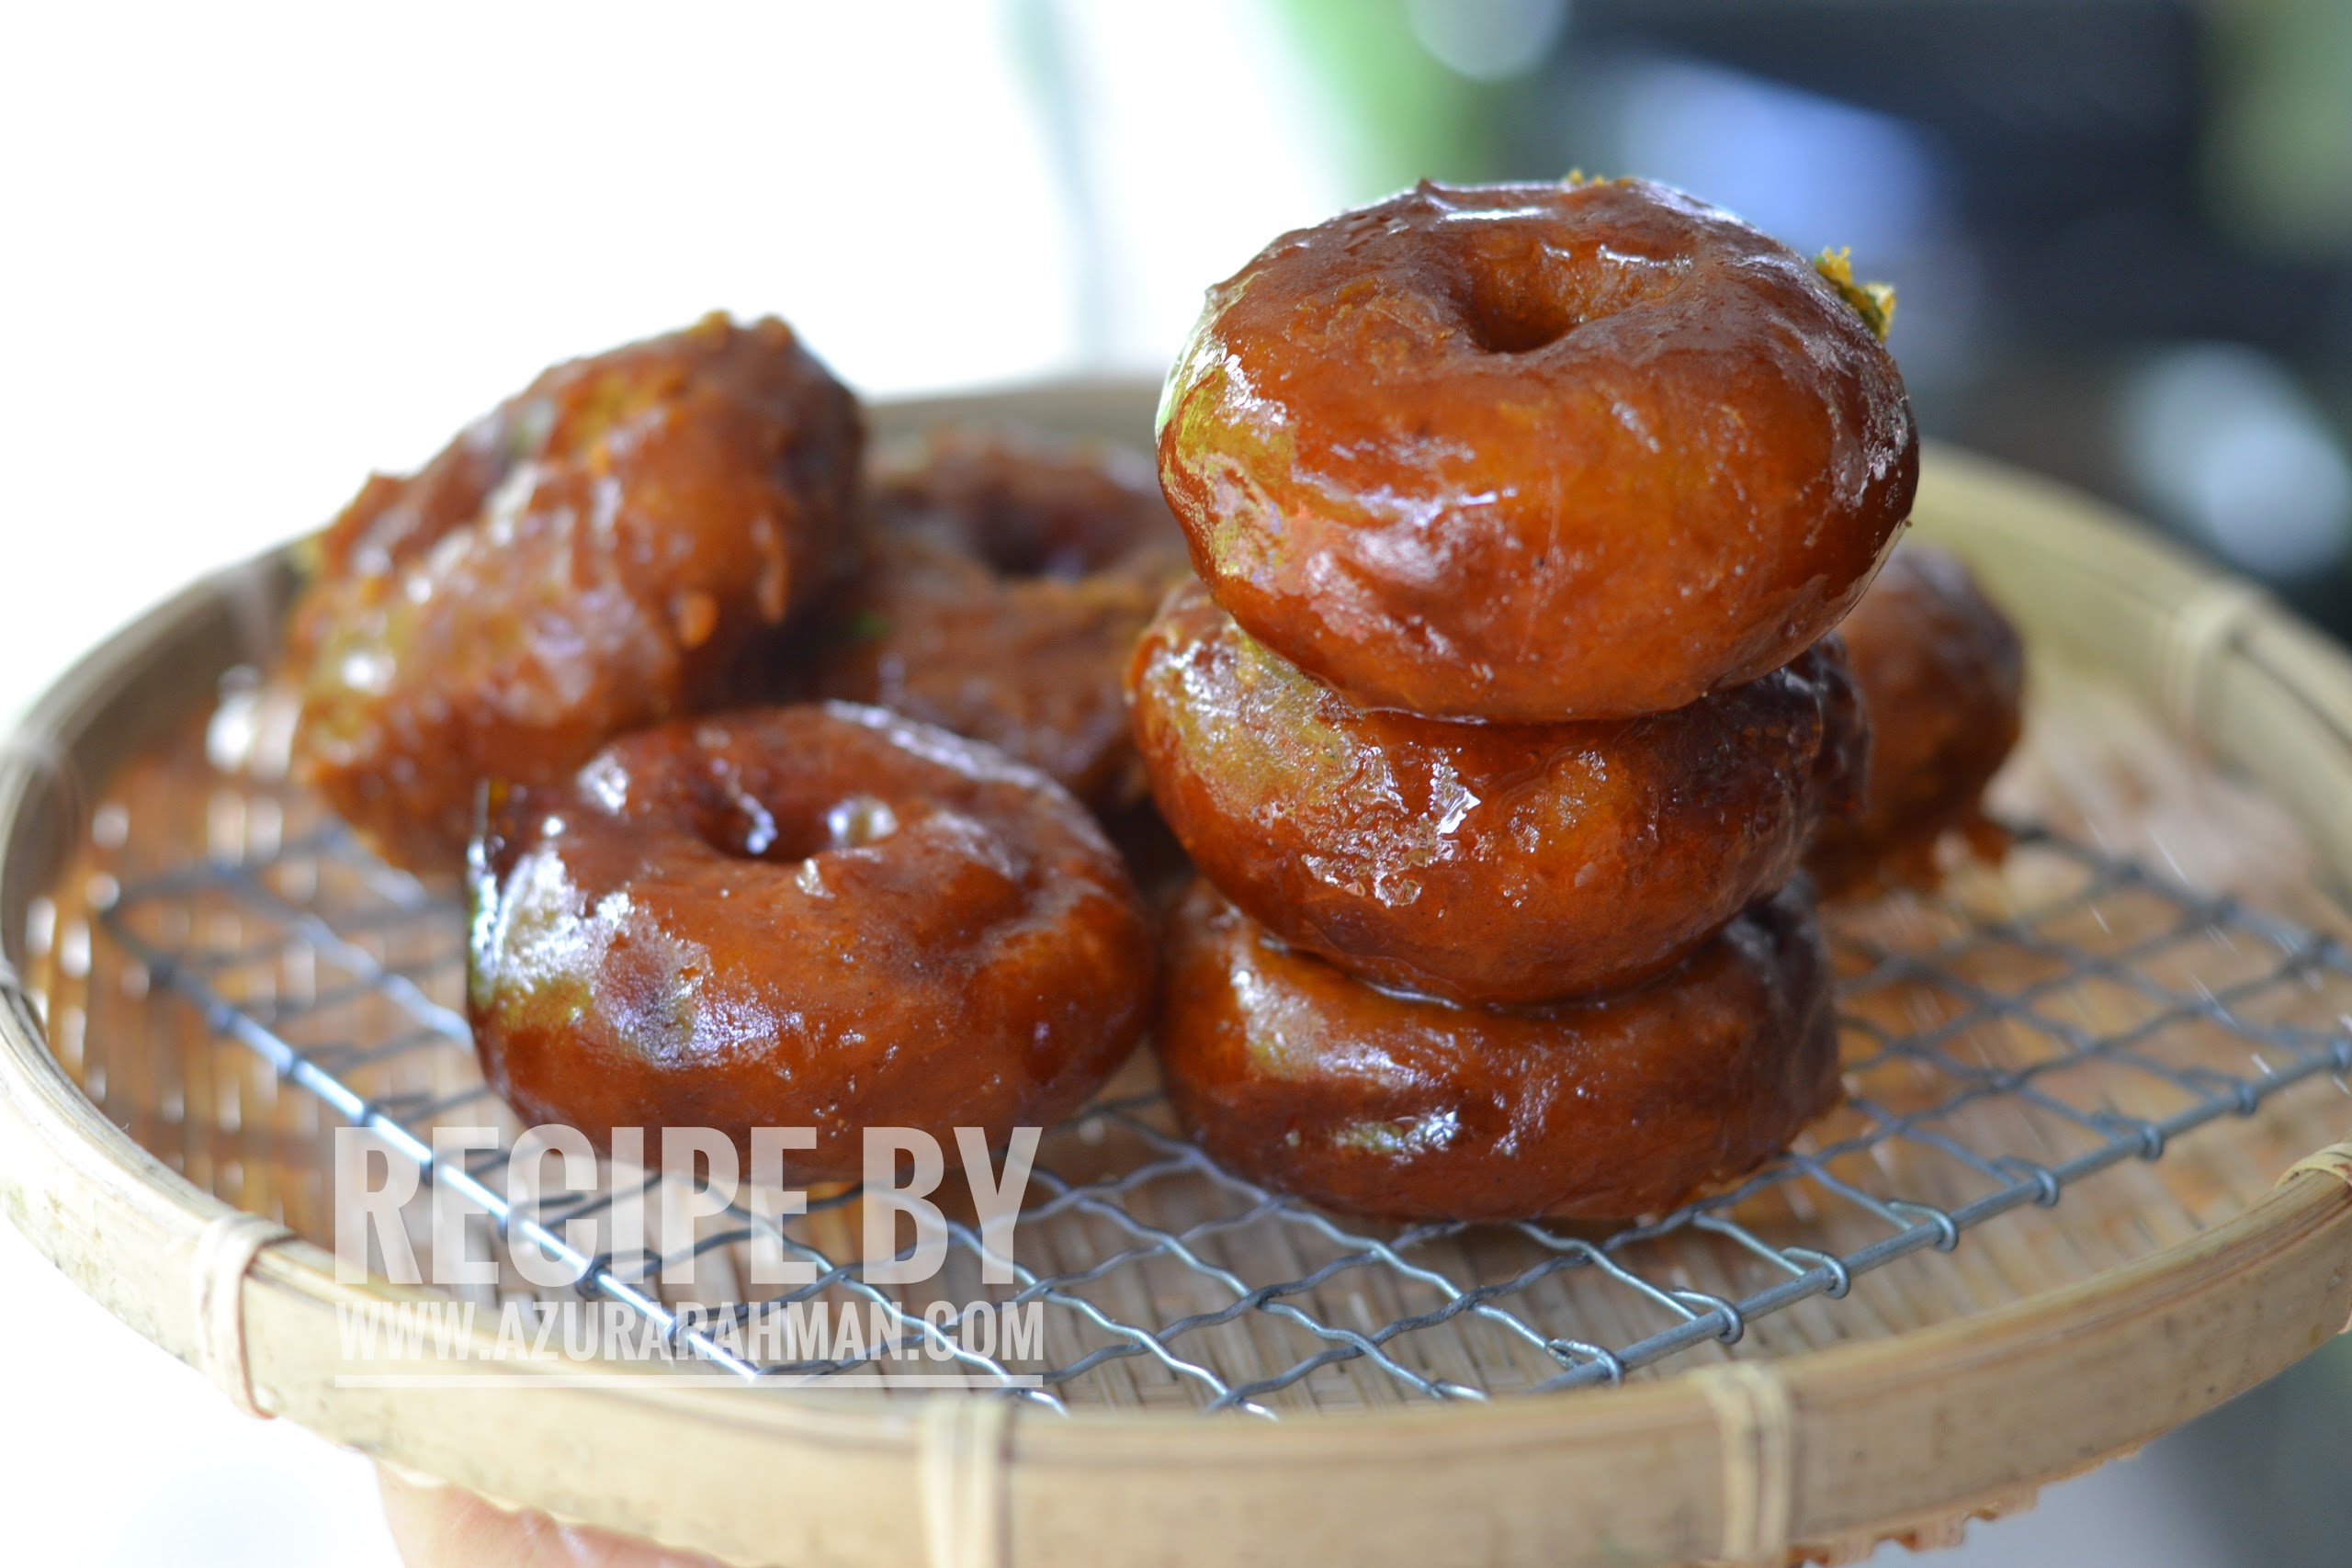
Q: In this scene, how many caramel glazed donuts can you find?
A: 7